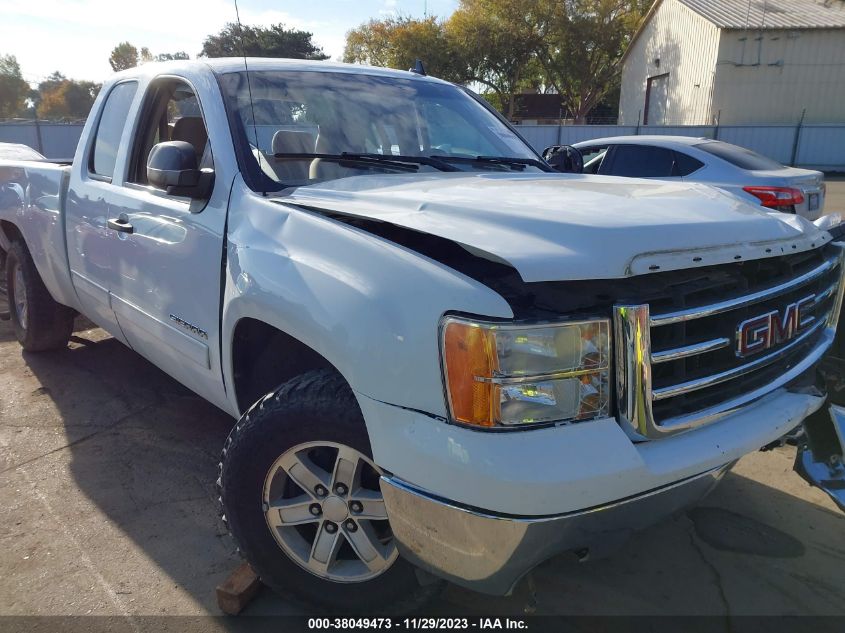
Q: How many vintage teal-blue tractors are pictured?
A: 0